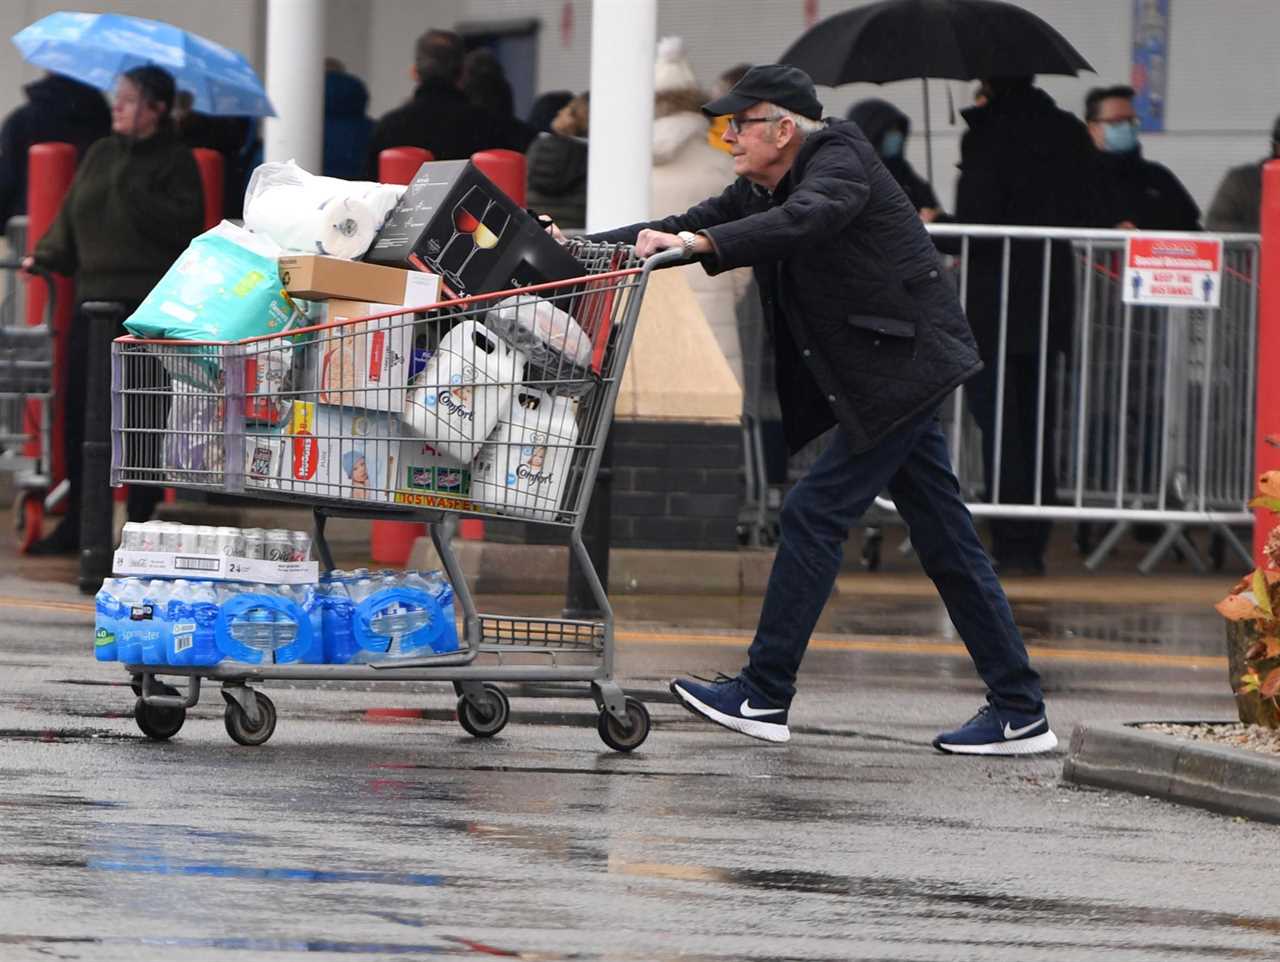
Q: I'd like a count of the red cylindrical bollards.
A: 5